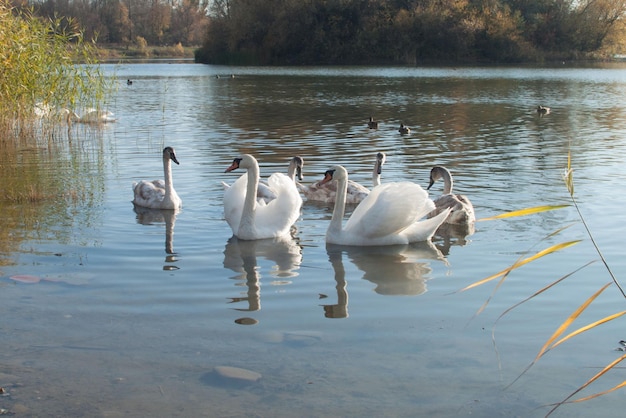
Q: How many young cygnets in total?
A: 4